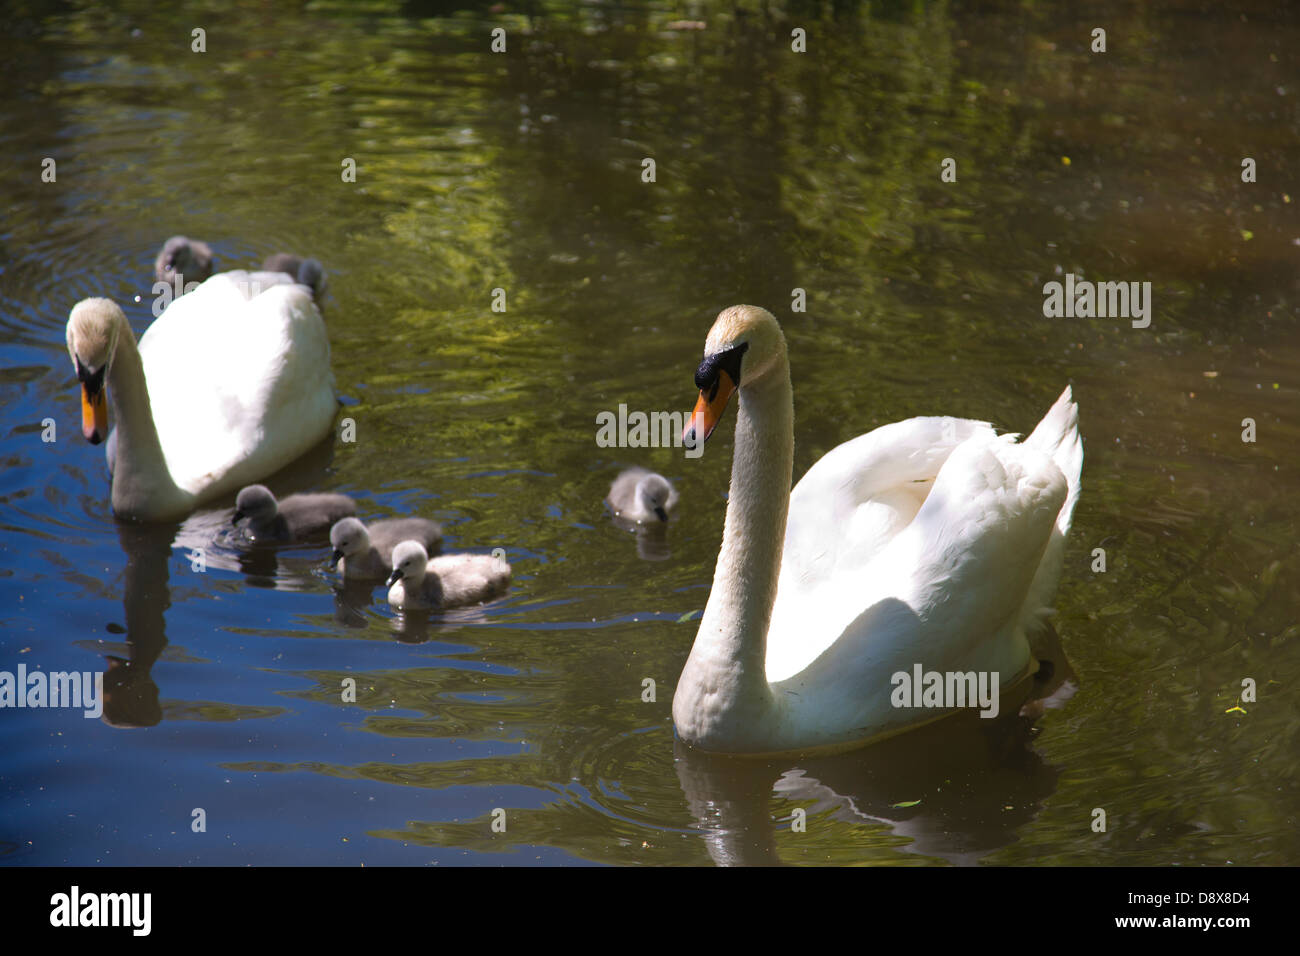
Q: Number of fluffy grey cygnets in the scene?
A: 6